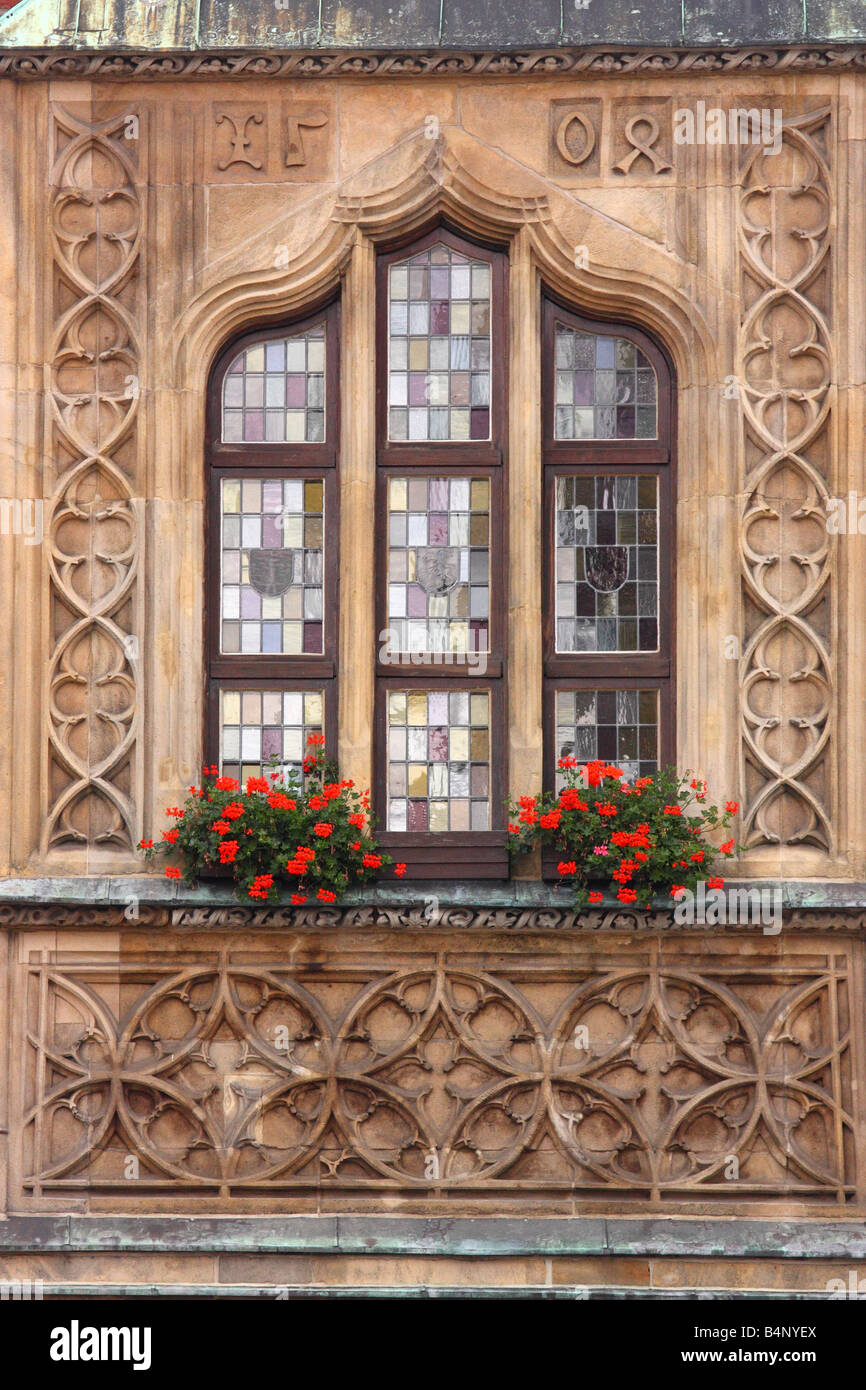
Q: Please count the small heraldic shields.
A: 3